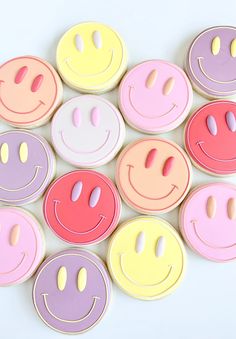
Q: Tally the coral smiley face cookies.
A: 2